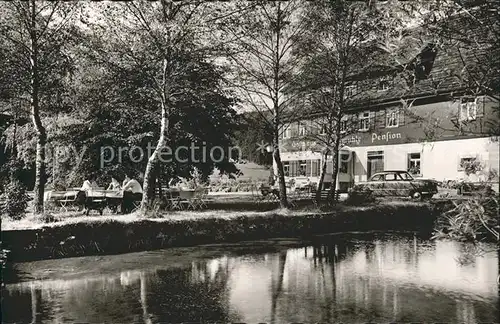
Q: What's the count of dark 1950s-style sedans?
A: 1